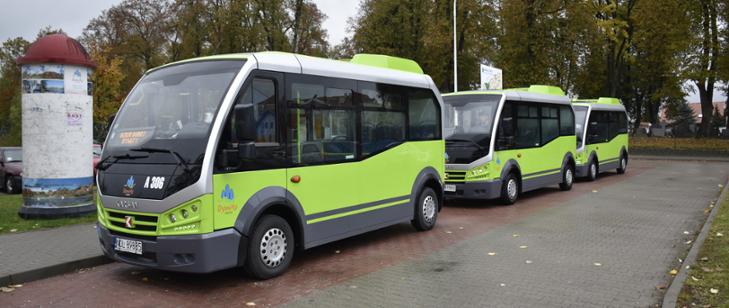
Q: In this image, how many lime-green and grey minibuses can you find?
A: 3